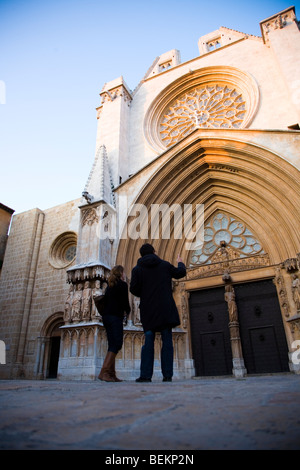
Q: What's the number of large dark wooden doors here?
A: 2